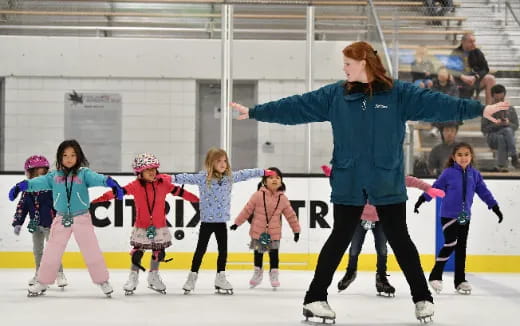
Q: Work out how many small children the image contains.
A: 7